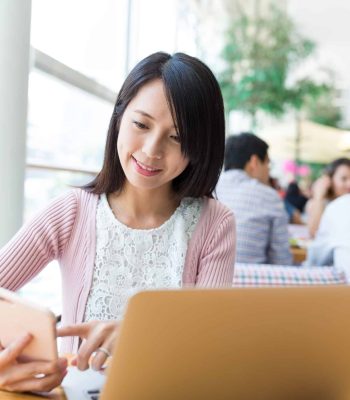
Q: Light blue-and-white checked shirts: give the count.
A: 1